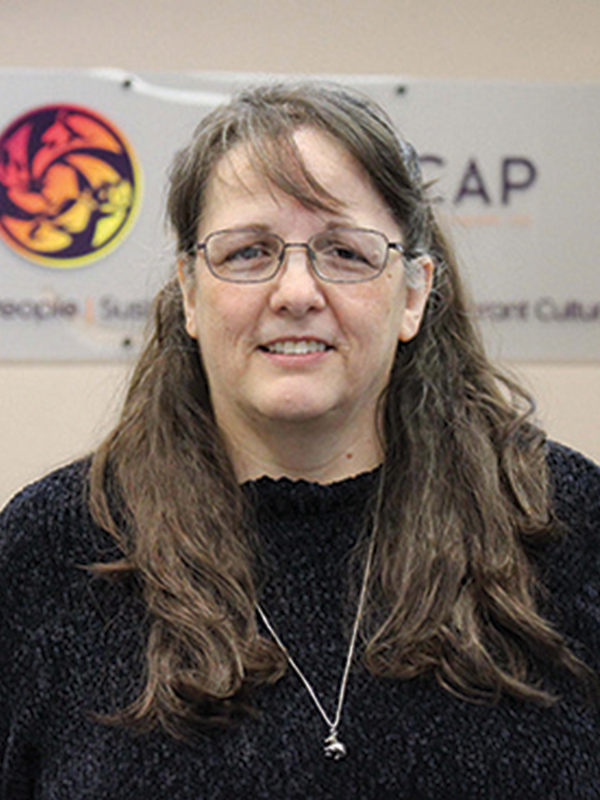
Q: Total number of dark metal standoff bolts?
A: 3